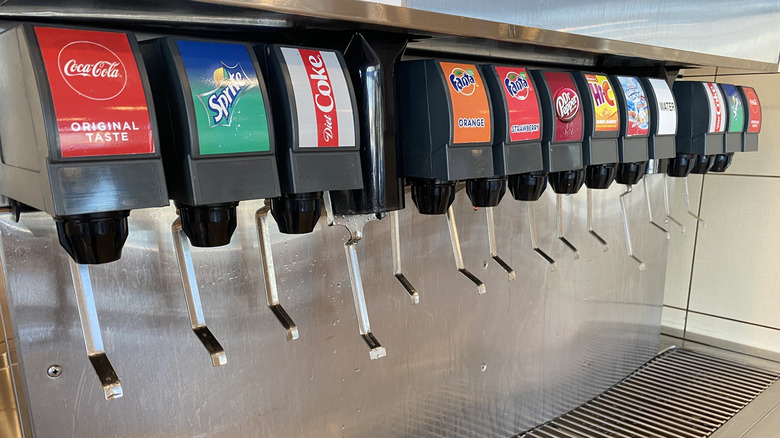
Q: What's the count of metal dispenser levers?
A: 14